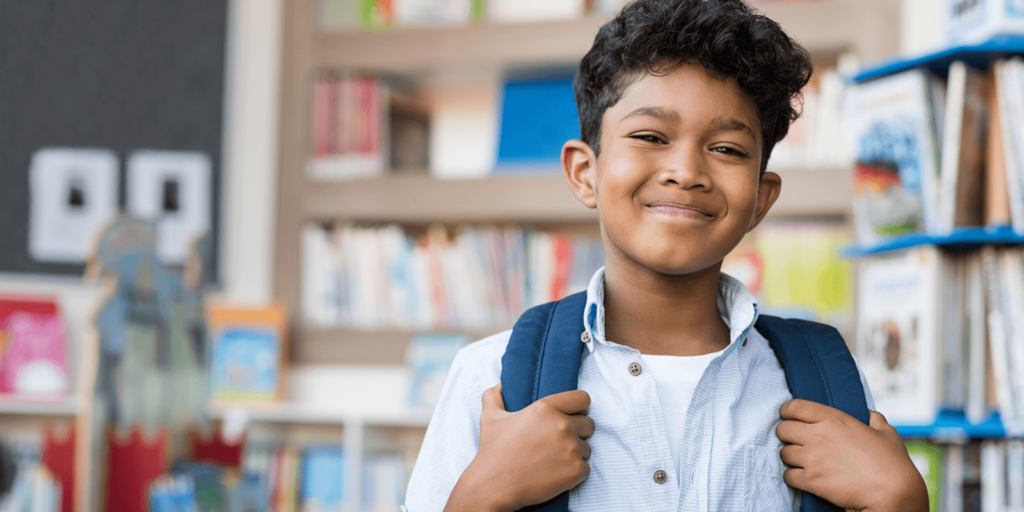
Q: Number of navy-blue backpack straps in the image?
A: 2